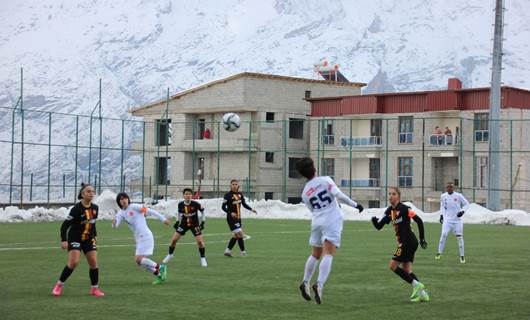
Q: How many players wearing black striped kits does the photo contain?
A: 4